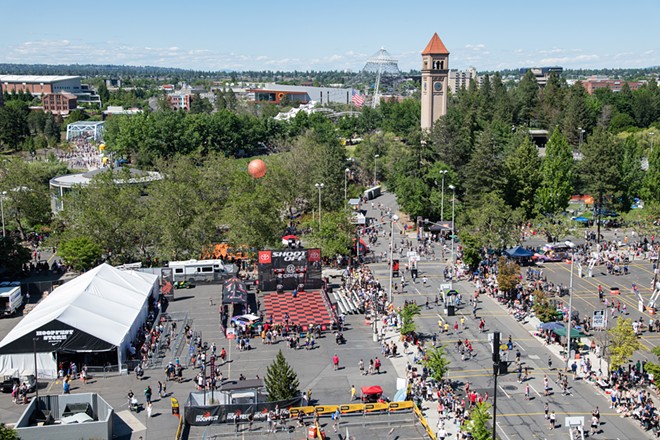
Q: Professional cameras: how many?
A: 0